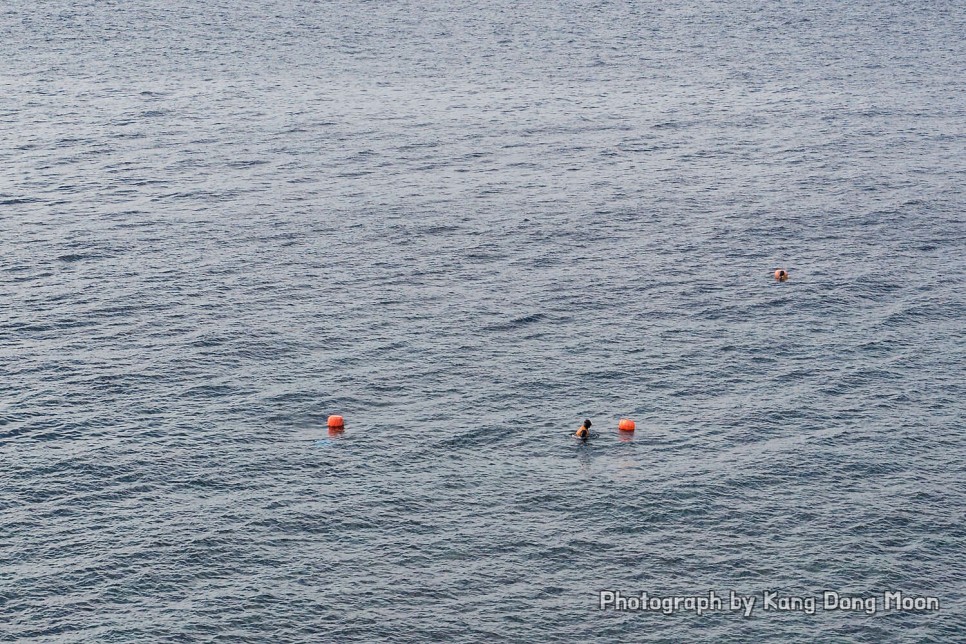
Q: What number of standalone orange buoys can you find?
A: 2